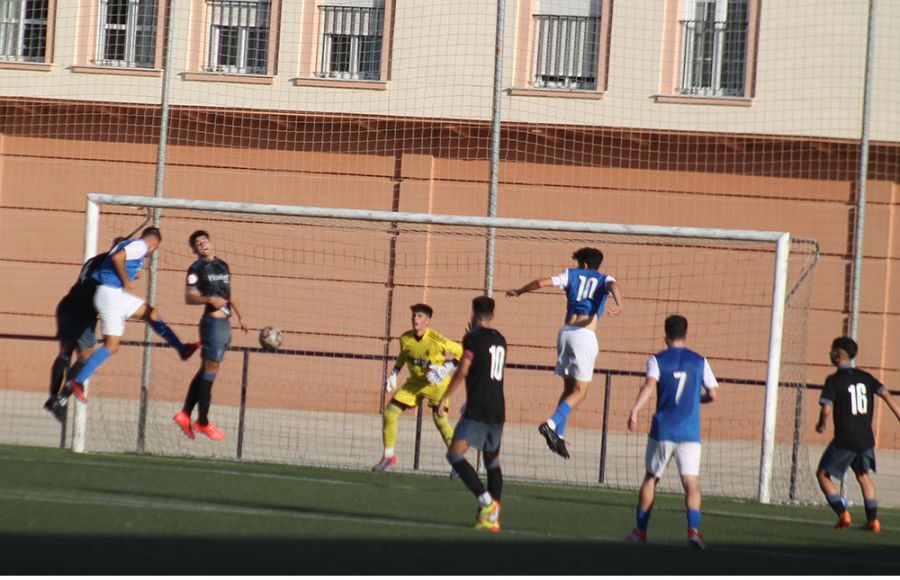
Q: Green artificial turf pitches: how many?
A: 1